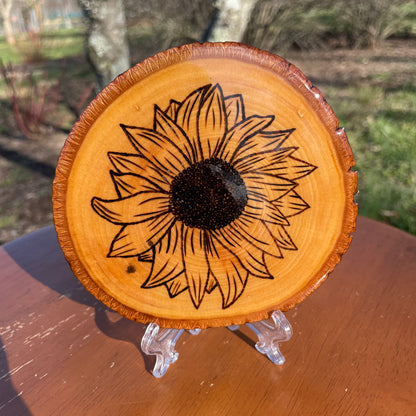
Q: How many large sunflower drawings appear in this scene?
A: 1